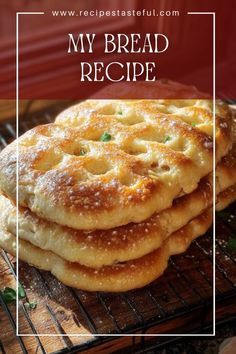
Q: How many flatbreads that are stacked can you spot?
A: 3